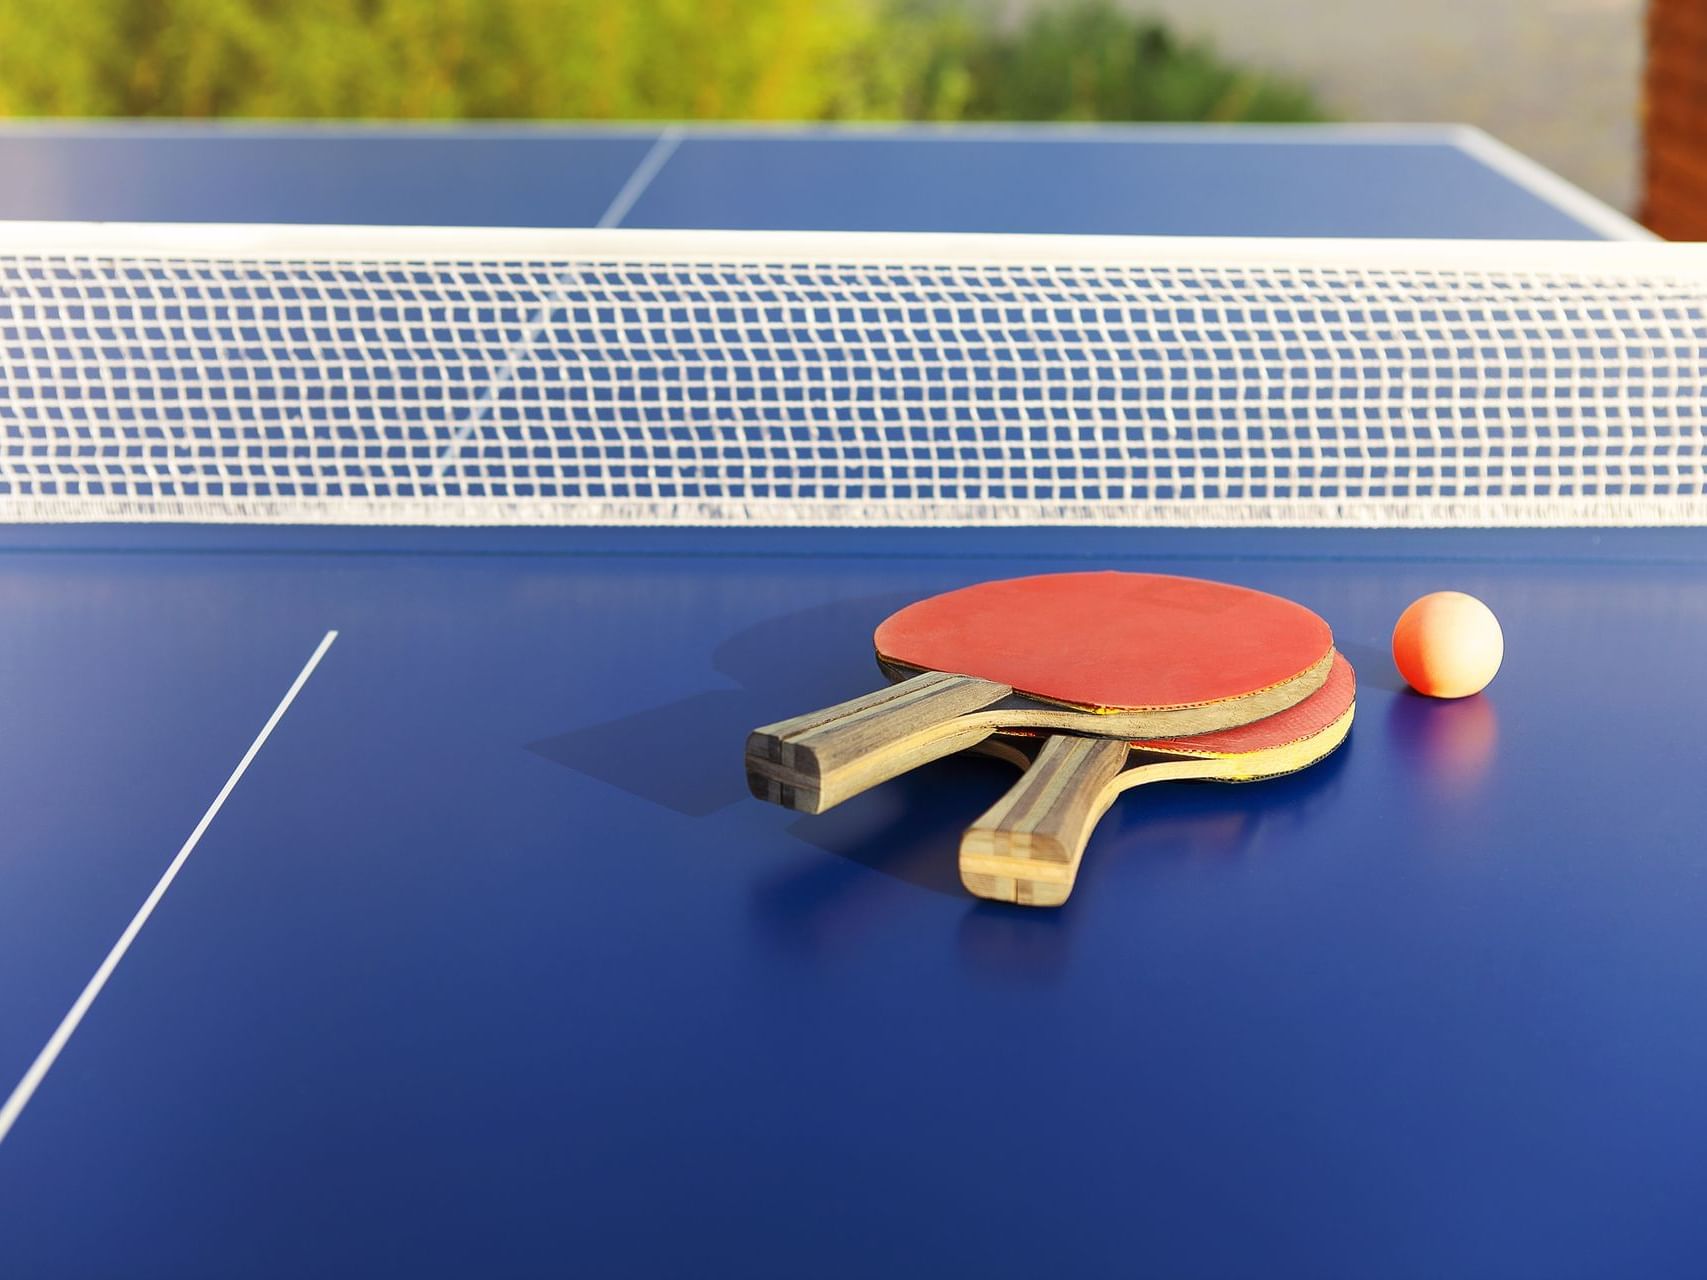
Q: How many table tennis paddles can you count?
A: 2